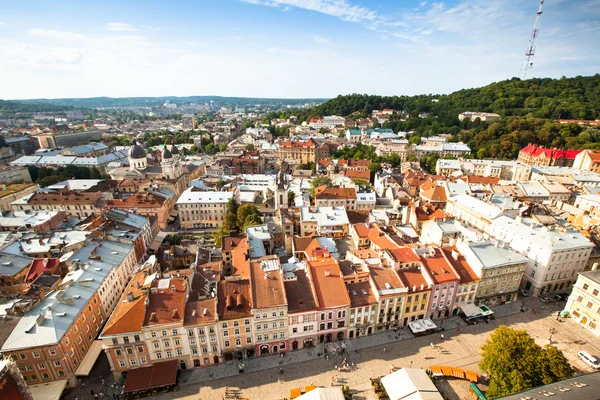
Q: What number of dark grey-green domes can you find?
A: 3